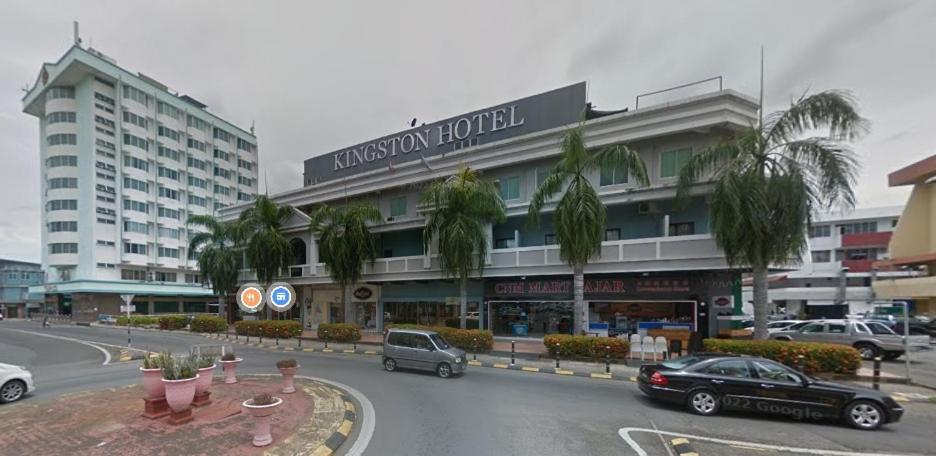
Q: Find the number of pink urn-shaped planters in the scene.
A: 6